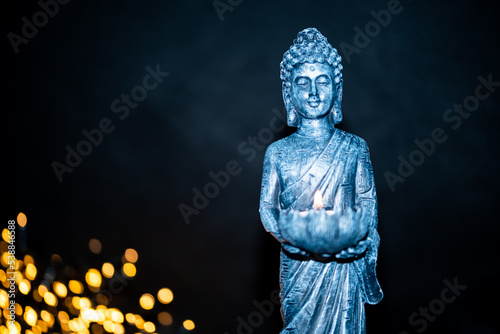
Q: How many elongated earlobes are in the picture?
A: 2